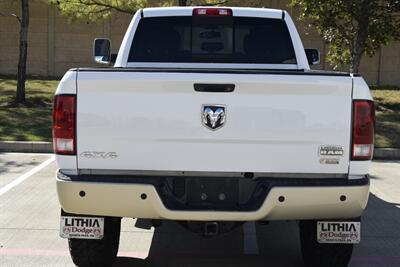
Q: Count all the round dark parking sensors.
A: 4